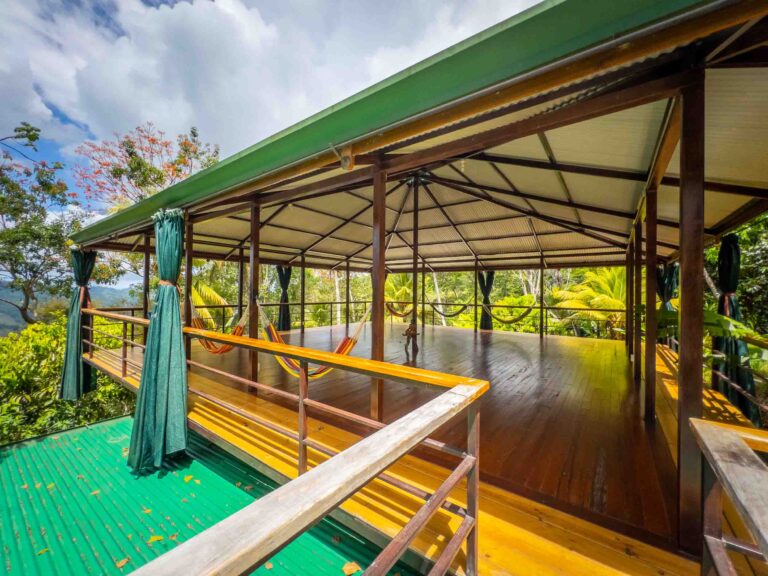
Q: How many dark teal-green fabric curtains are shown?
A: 6